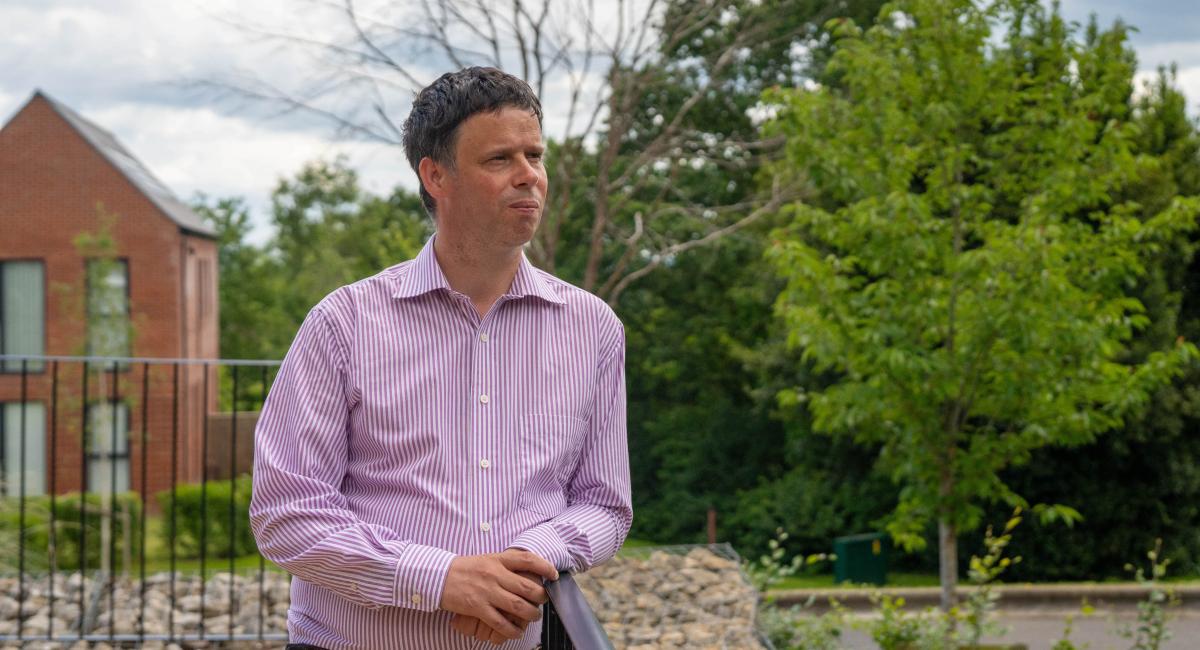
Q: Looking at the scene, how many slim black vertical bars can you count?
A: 9